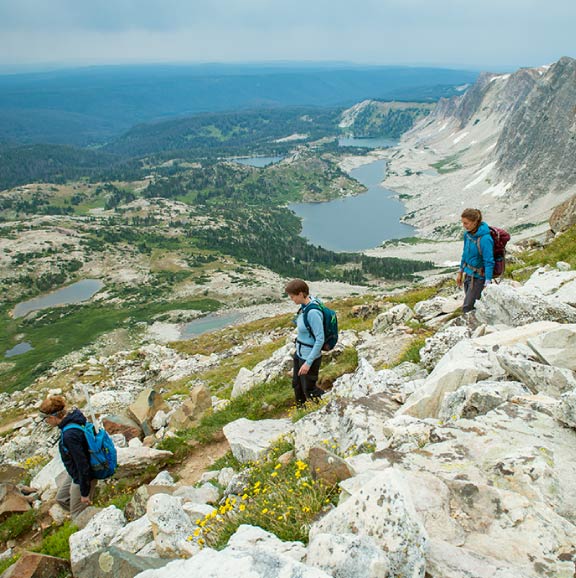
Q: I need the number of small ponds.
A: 3